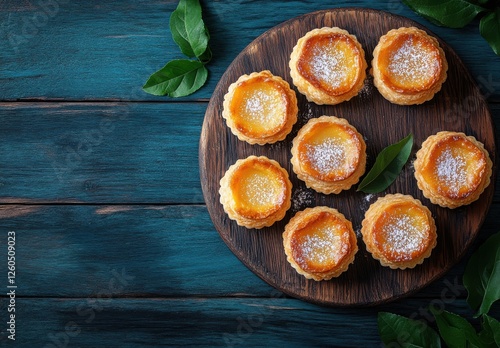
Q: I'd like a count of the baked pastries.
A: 8